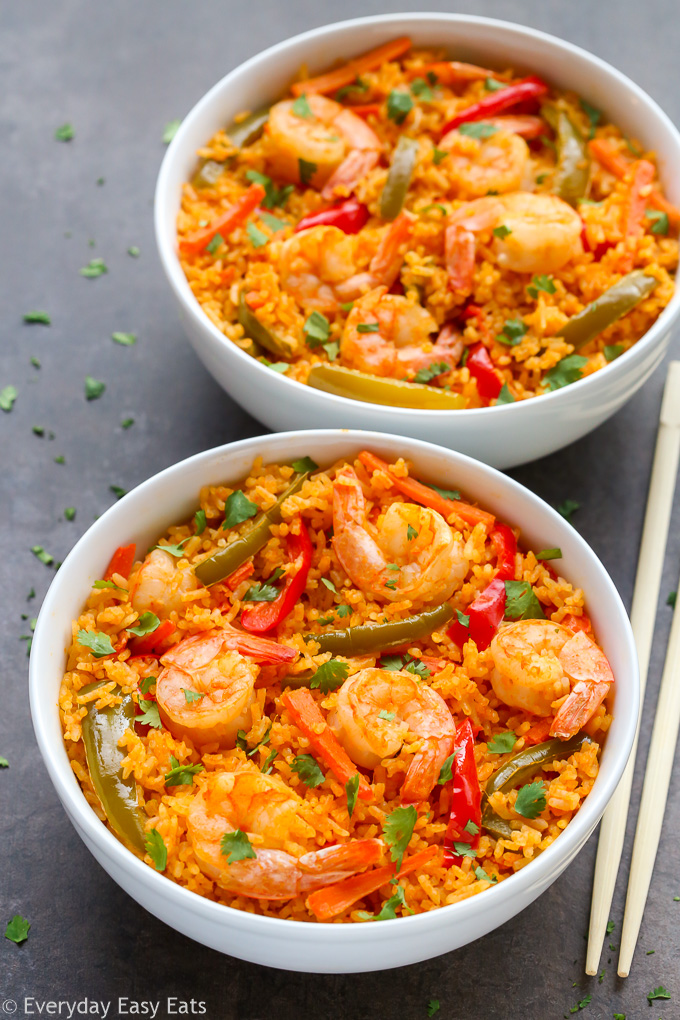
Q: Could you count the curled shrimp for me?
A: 11